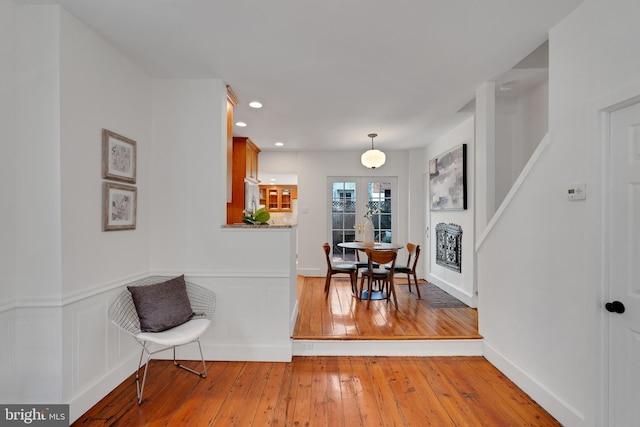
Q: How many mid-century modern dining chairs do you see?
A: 4